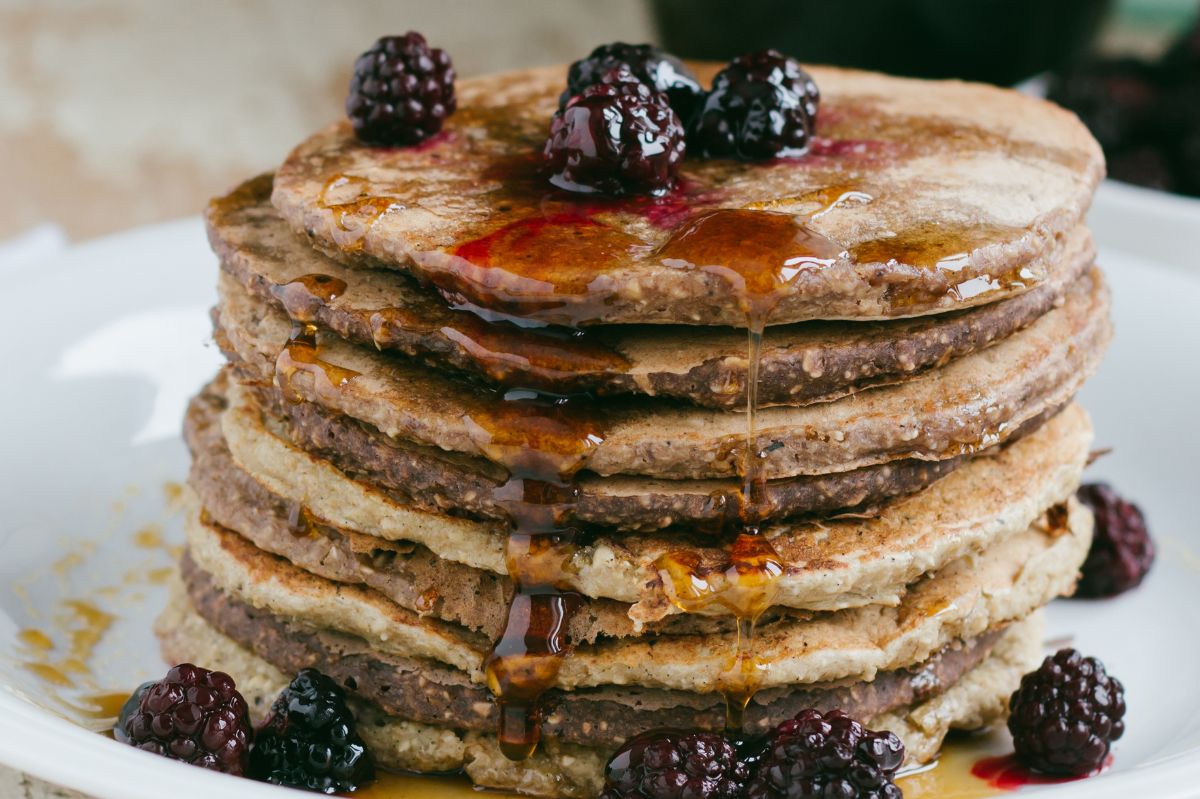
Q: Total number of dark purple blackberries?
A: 10